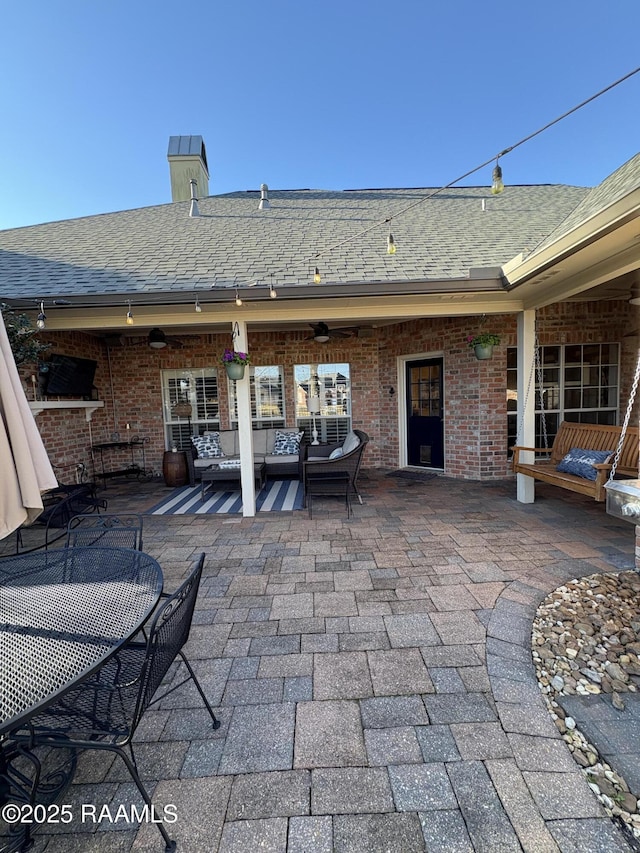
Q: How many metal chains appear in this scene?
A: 3